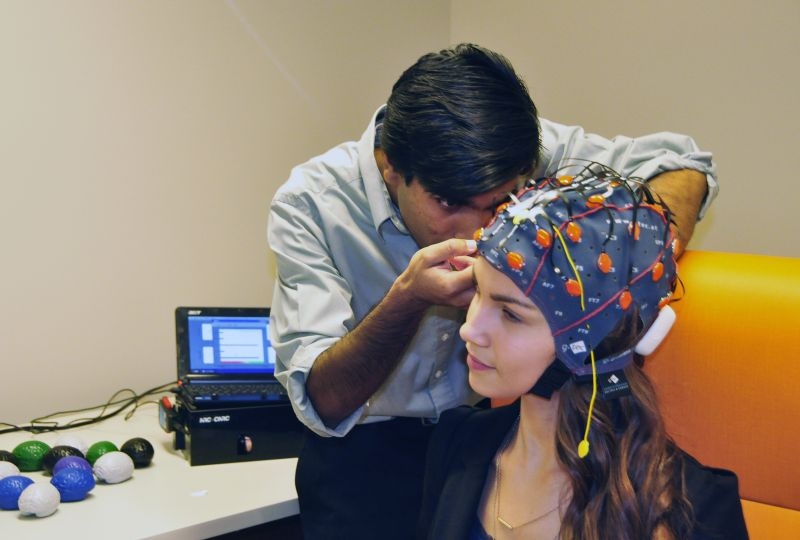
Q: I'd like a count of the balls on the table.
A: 12